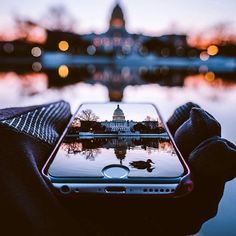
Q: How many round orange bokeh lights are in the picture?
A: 4